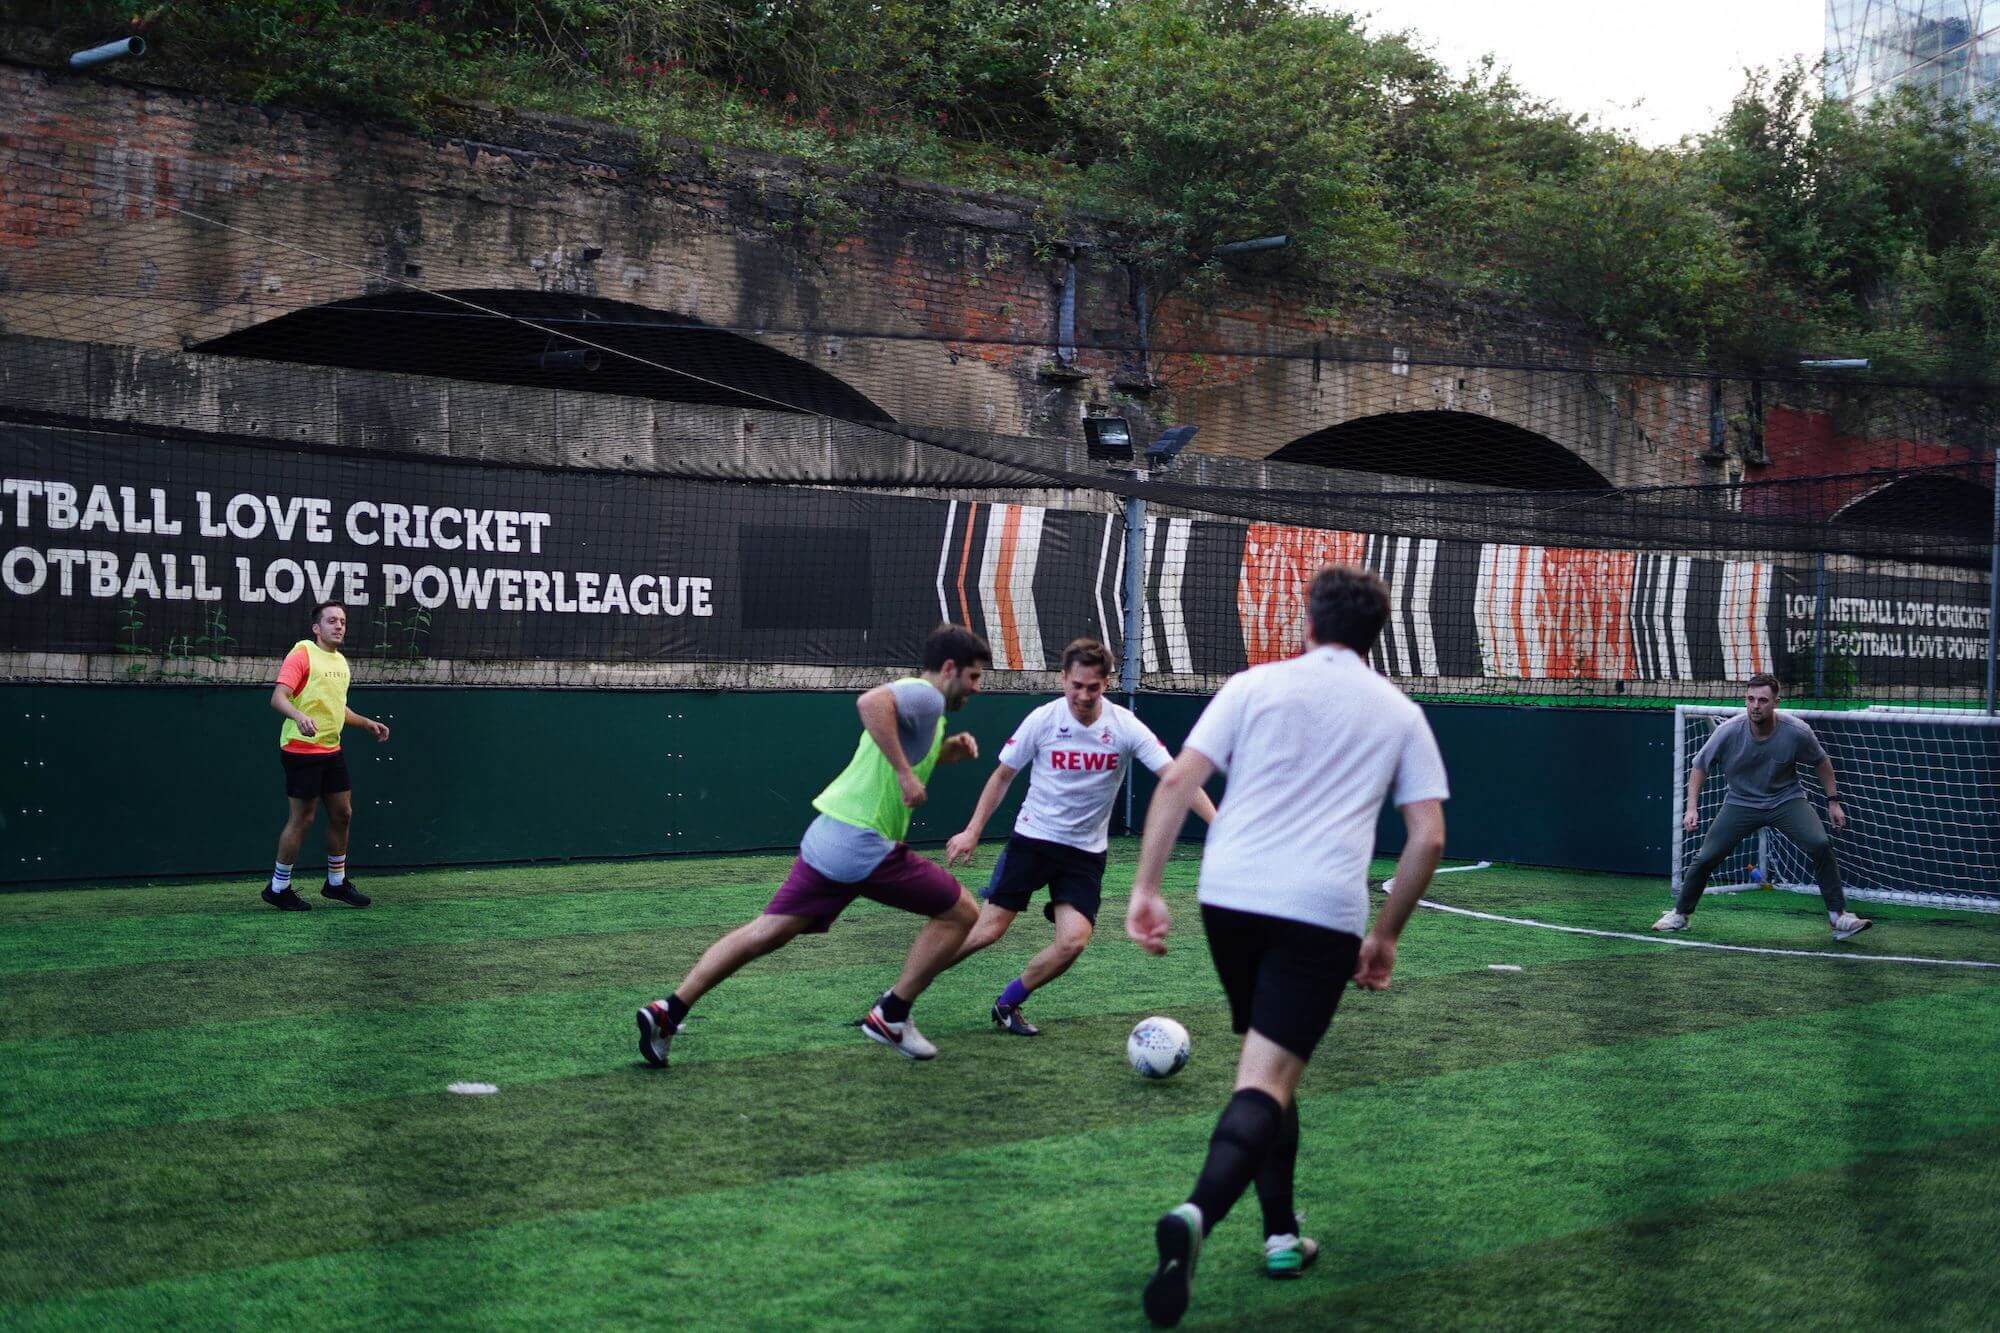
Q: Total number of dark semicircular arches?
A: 3